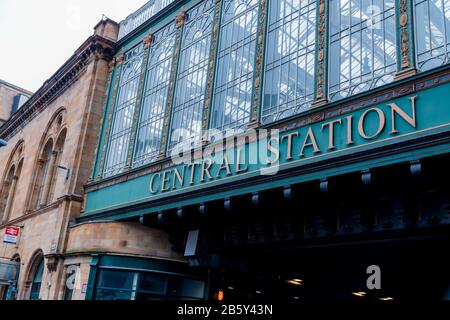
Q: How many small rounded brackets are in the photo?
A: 10